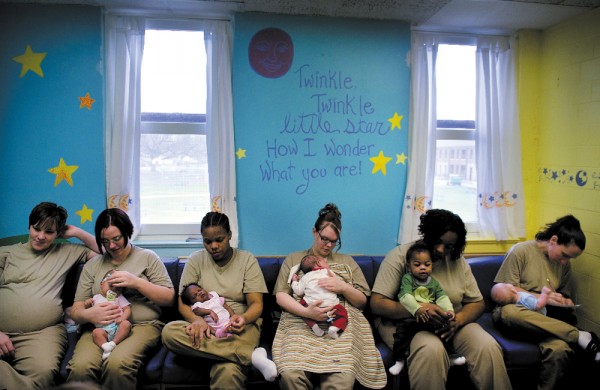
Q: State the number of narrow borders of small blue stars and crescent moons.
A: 1